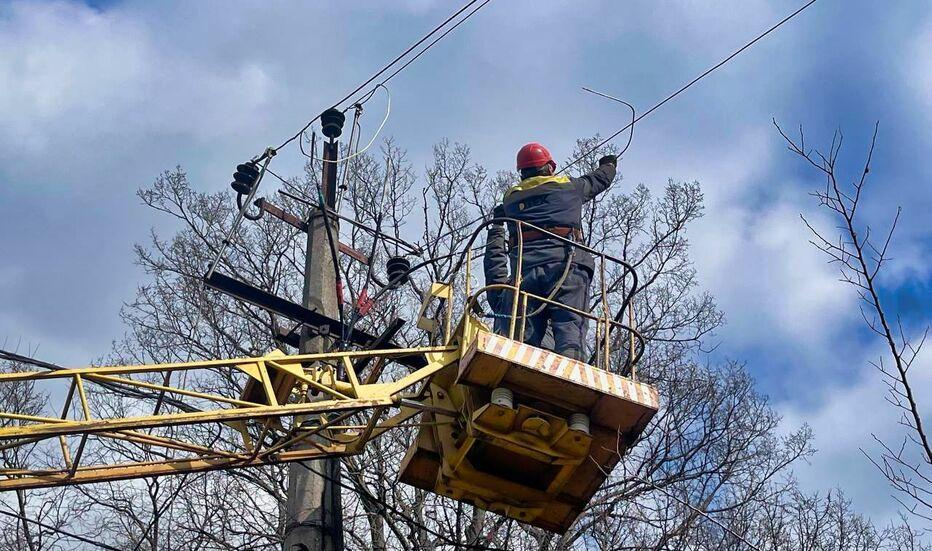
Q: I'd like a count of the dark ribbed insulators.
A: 3